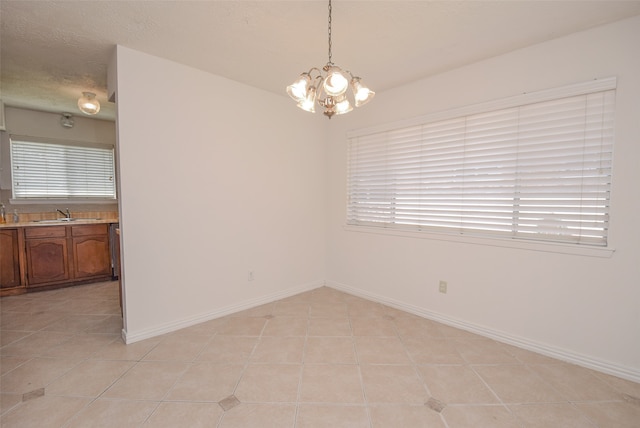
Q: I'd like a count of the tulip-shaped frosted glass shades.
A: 5